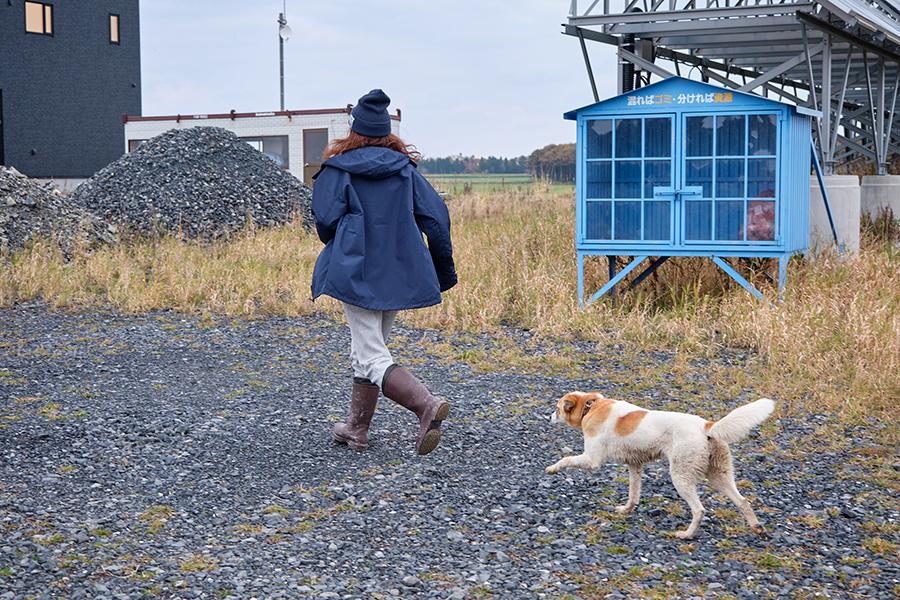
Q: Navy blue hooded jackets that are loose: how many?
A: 1